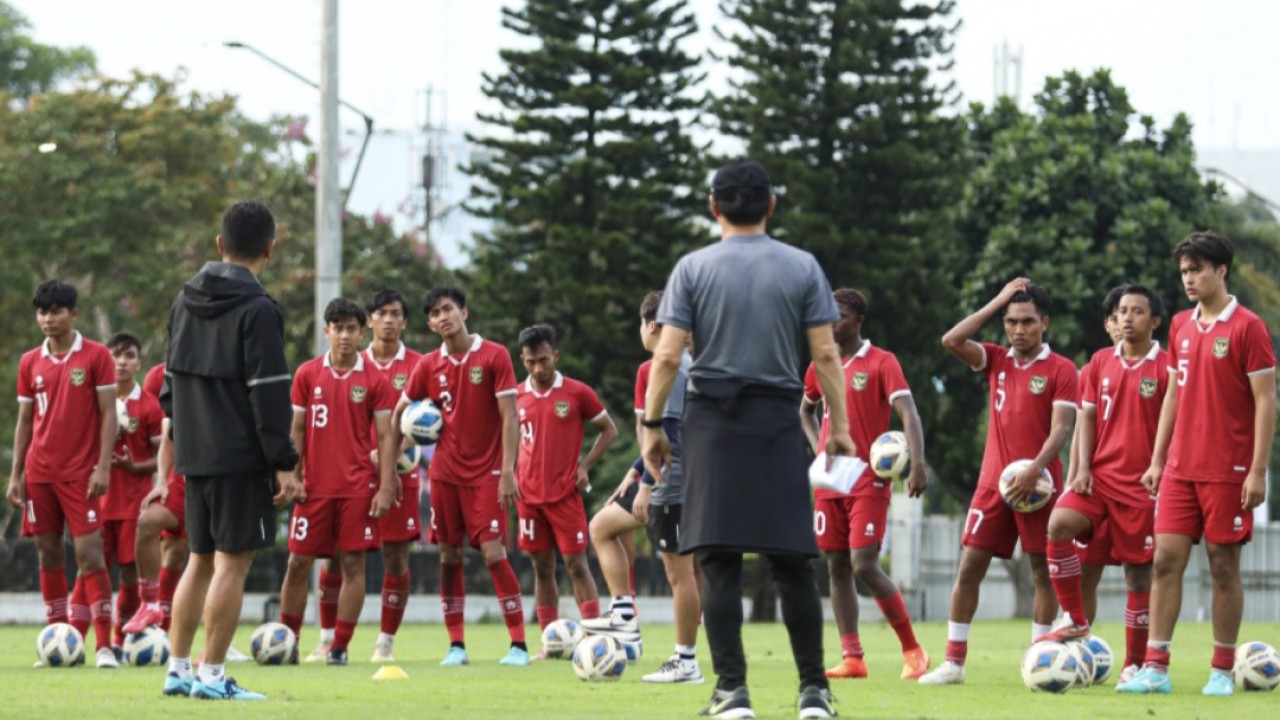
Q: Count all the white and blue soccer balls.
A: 15